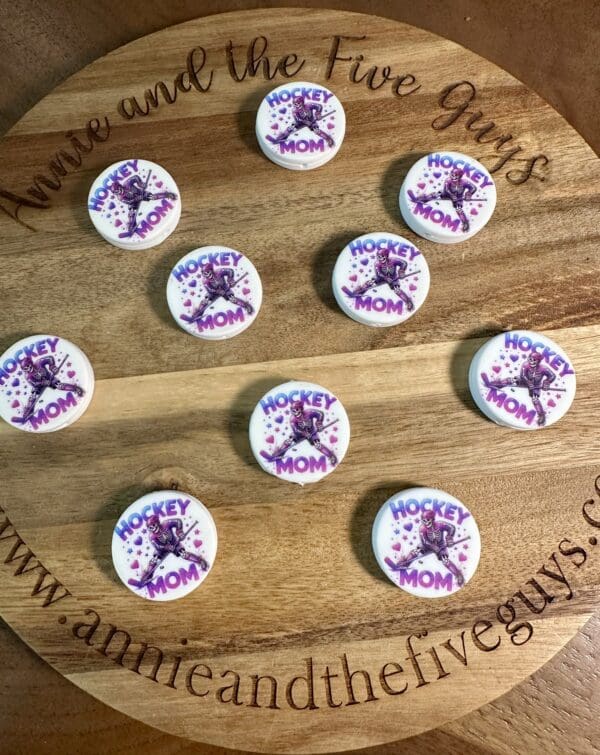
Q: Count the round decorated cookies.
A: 10